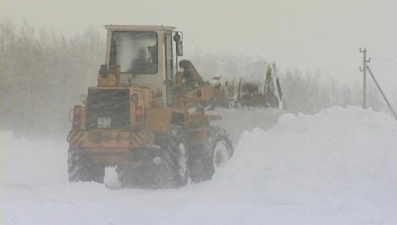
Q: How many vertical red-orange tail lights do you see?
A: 2